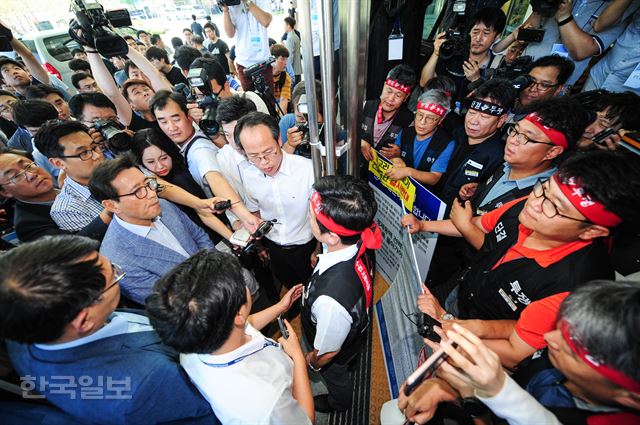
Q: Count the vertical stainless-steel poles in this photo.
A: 3